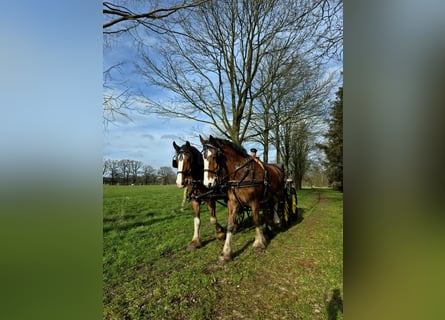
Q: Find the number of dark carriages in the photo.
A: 1